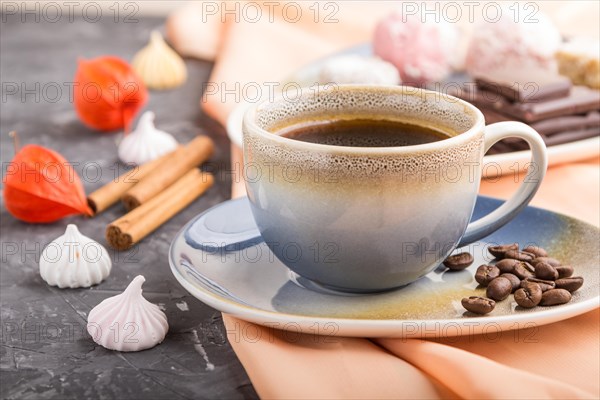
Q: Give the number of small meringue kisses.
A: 4